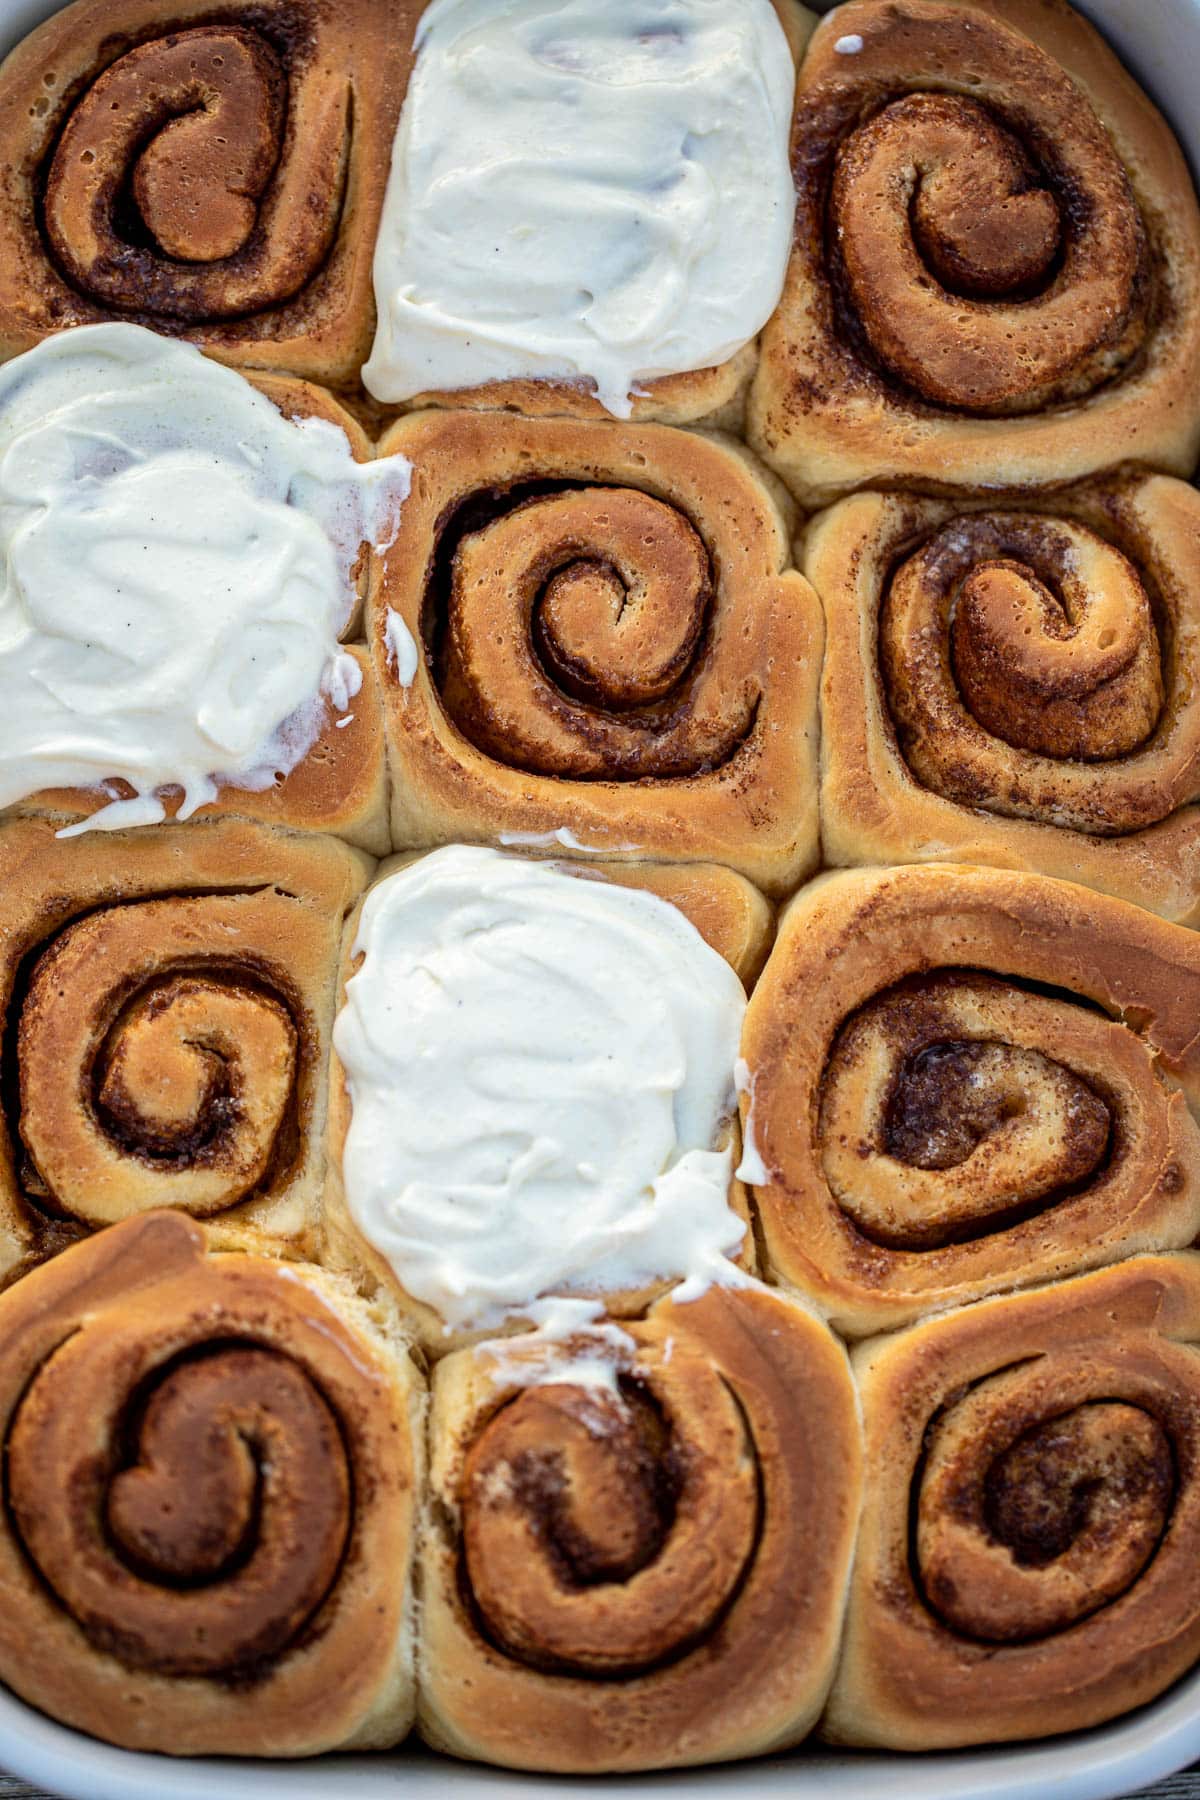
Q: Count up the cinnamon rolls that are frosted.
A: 3